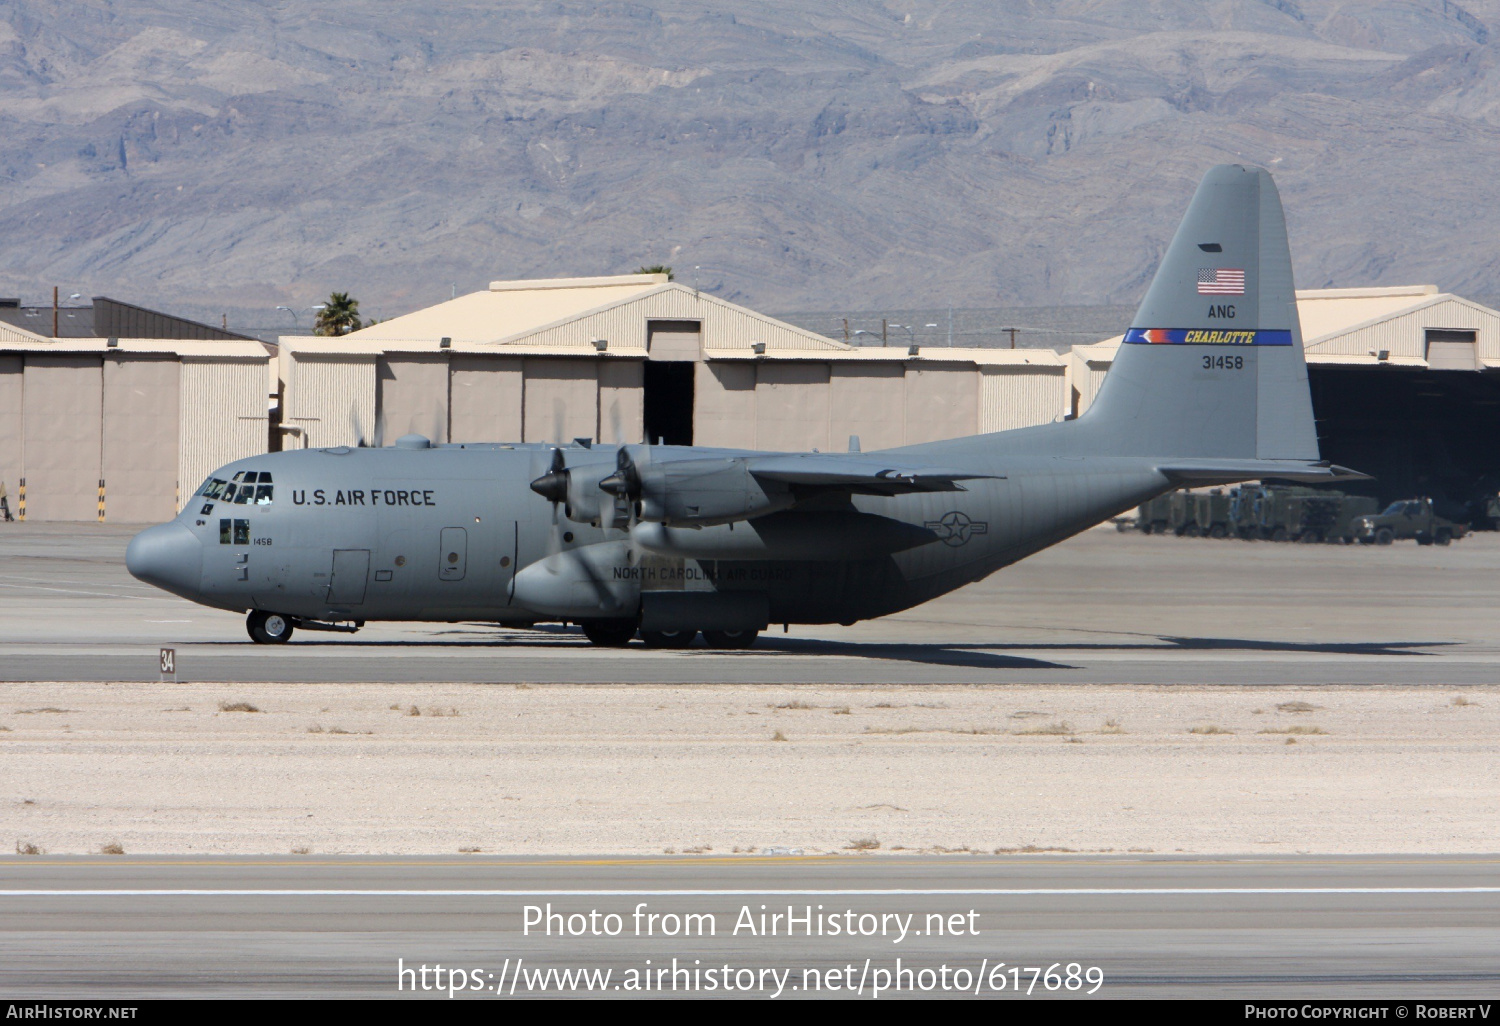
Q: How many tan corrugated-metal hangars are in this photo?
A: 3